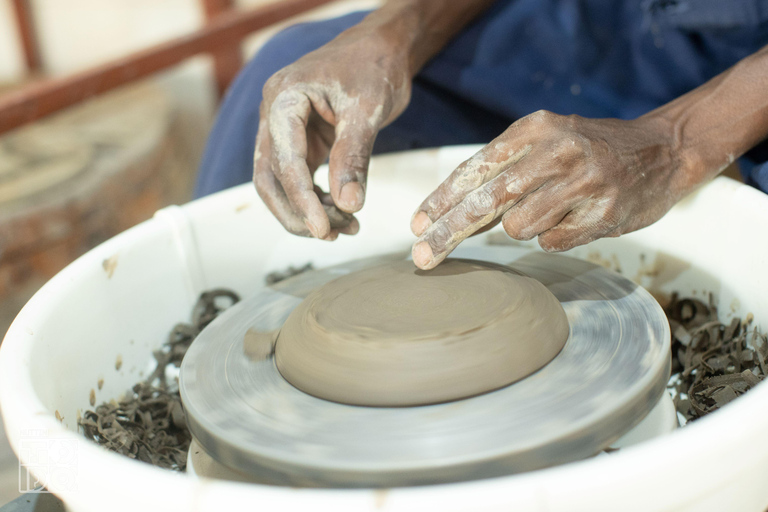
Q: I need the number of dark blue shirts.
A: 1